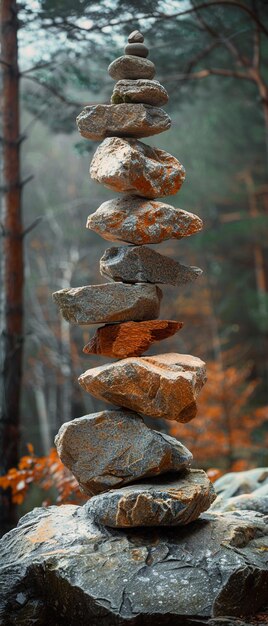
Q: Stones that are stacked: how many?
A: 13